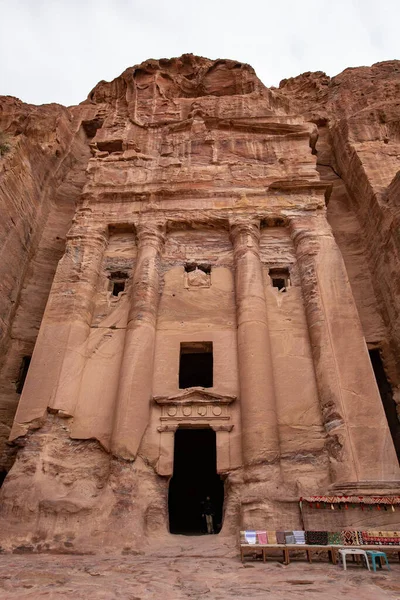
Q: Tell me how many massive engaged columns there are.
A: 4